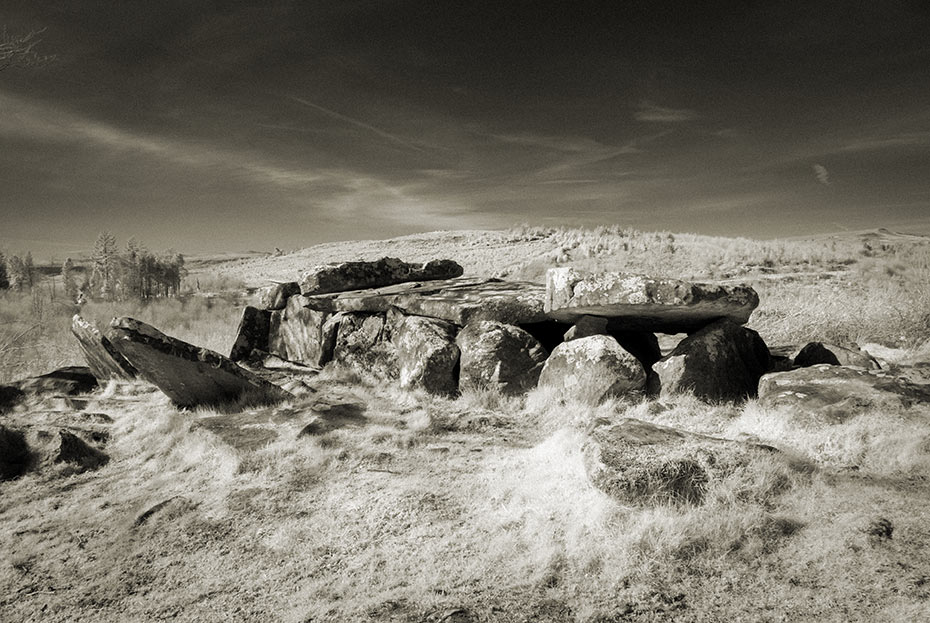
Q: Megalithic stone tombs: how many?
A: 1